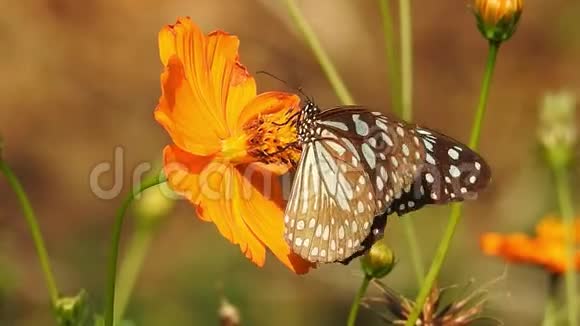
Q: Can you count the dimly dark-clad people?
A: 0